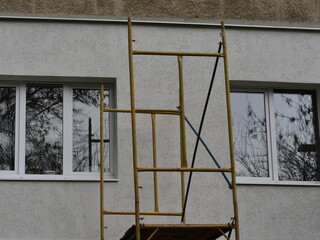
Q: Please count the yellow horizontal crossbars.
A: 5